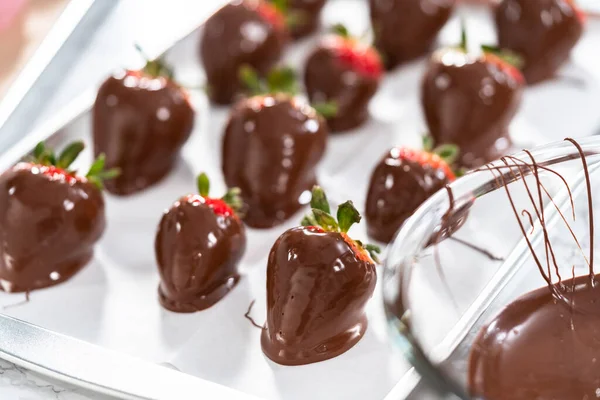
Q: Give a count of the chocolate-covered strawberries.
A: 12